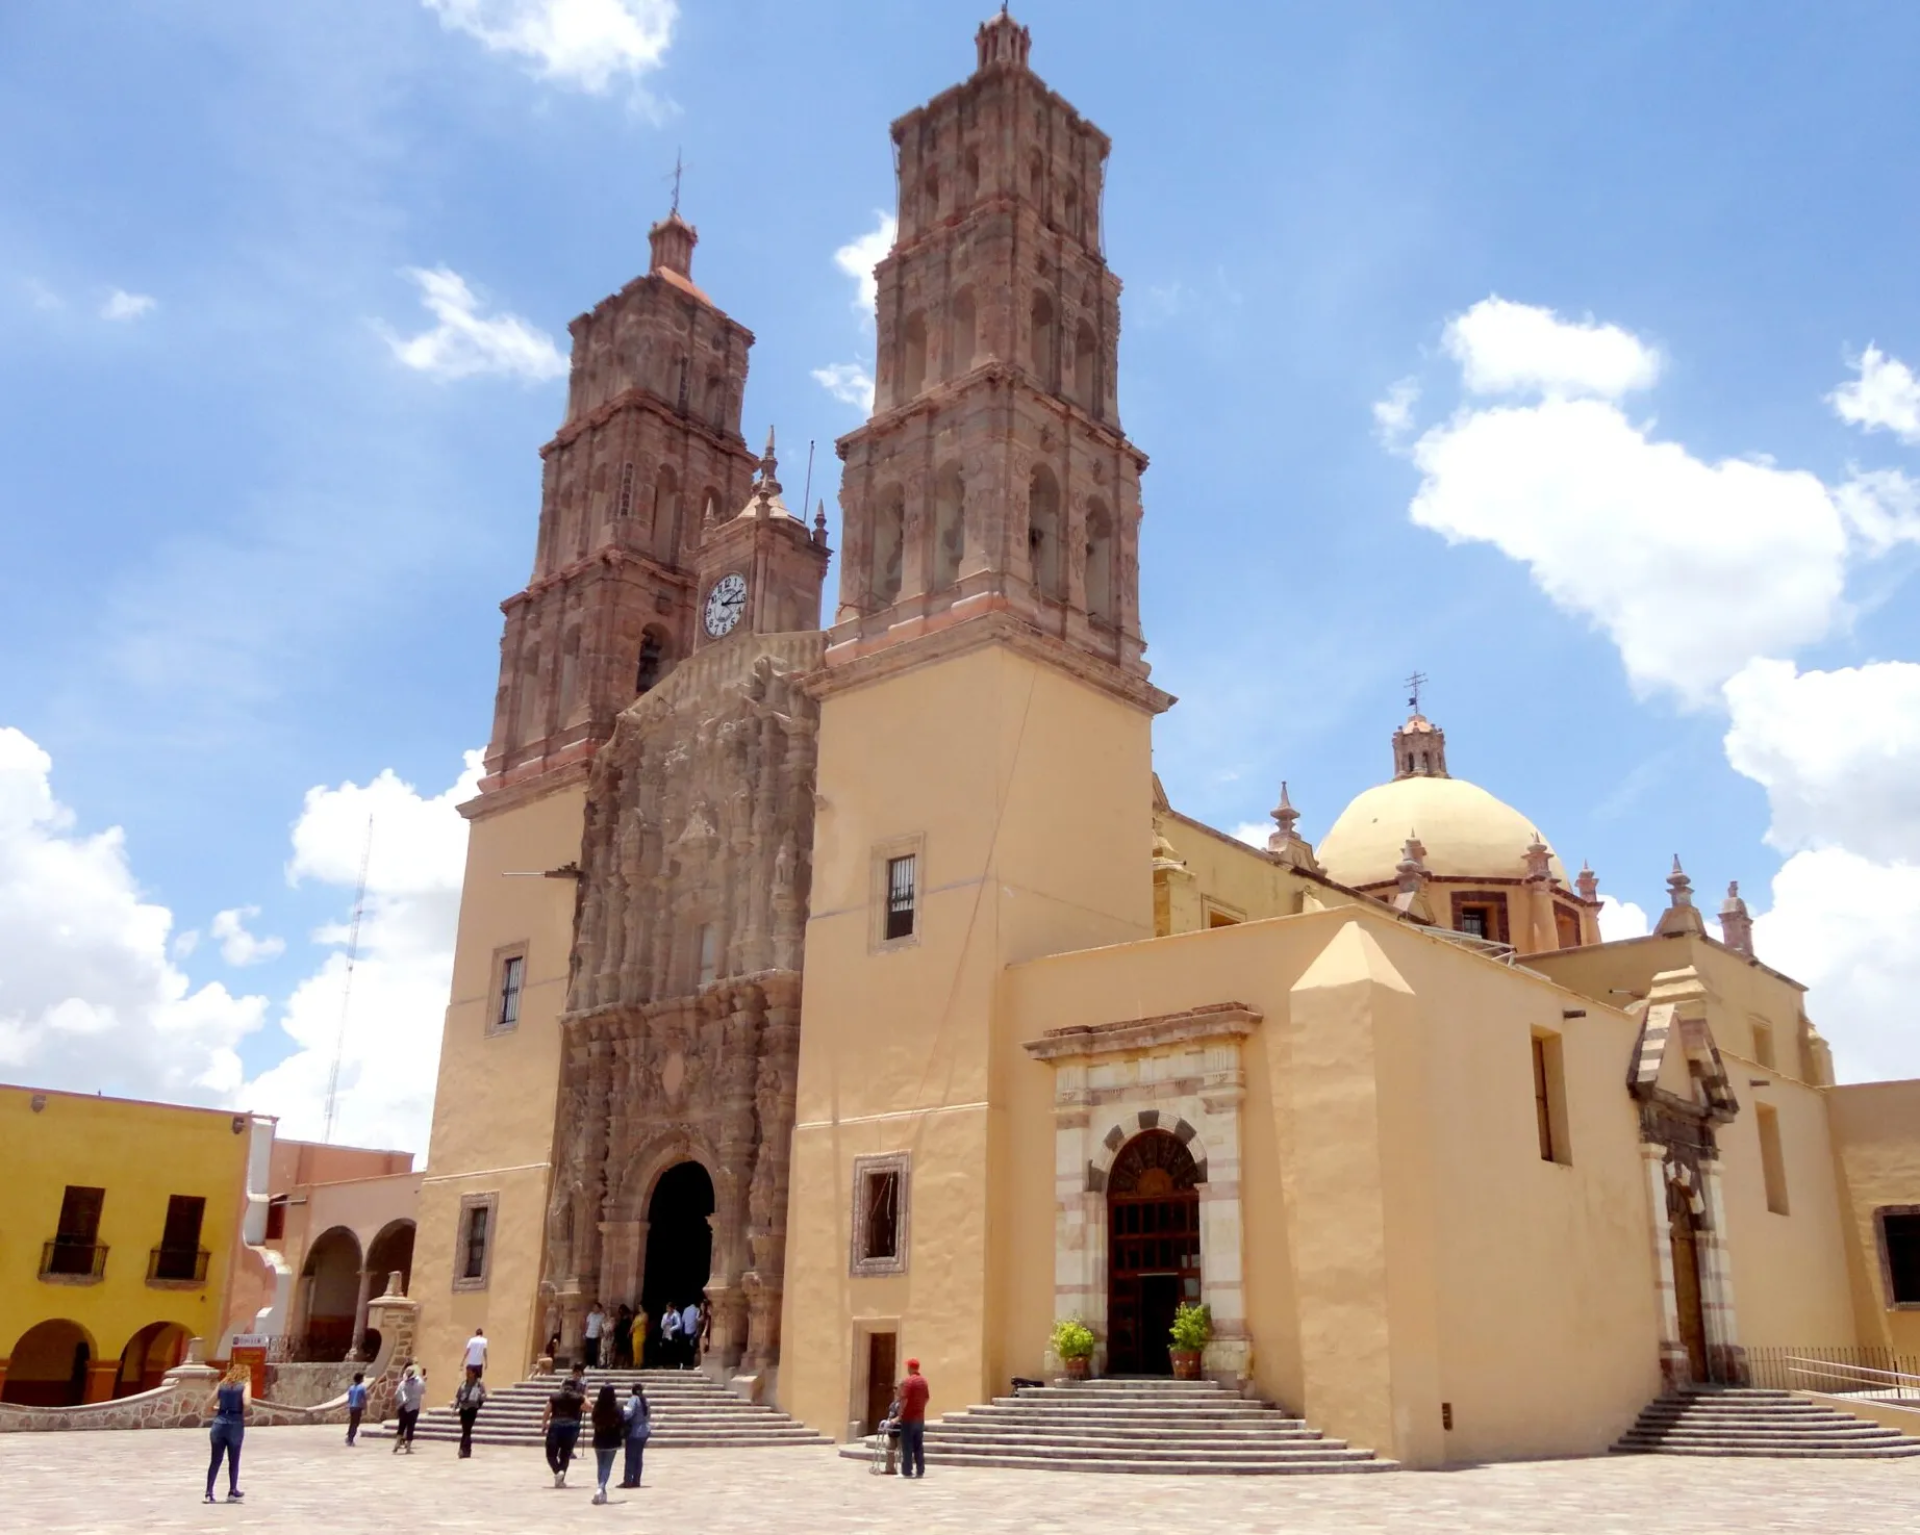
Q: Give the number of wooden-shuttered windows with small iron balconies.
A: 2